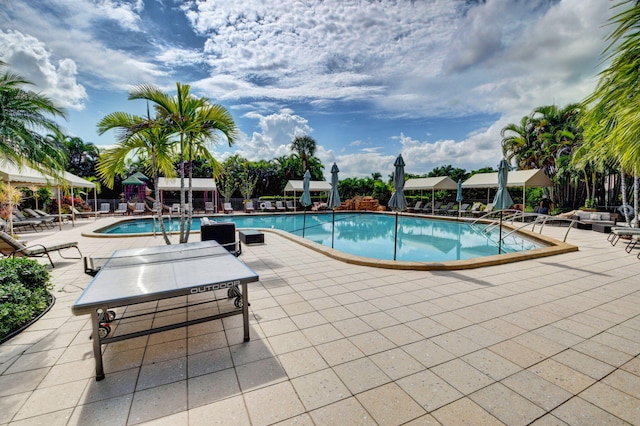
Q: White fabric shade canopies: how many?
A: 6